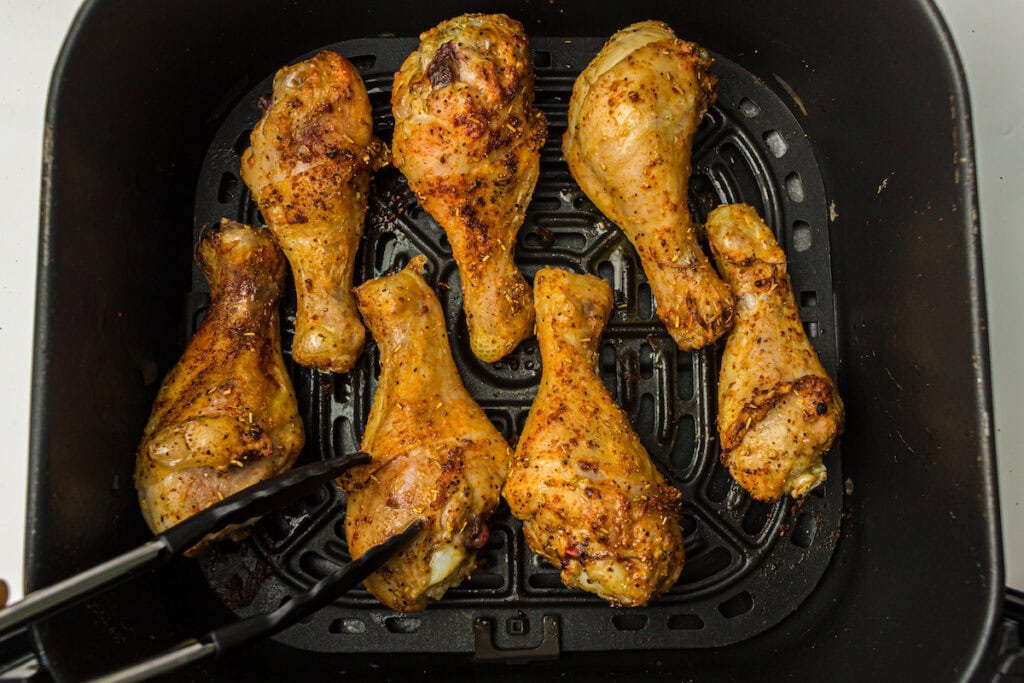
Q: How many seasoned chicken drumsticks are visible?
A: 7